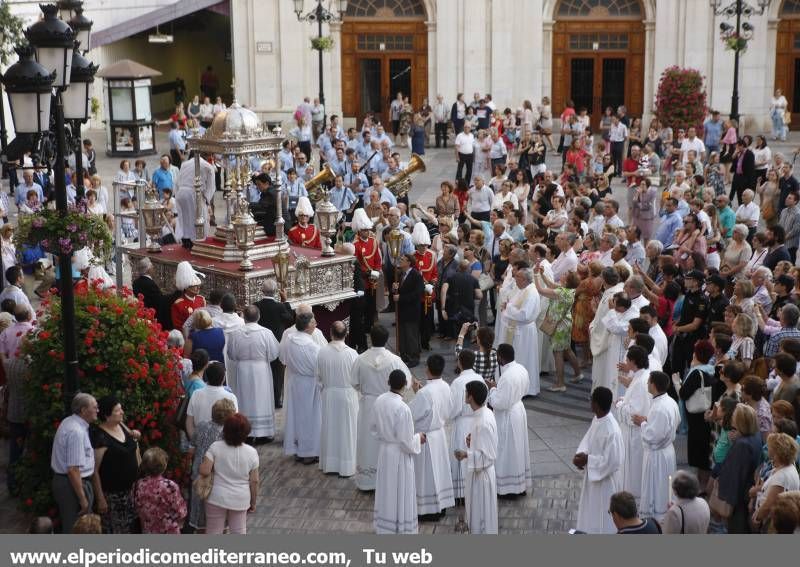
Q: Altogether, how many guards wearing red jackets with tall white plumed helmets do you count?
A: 6